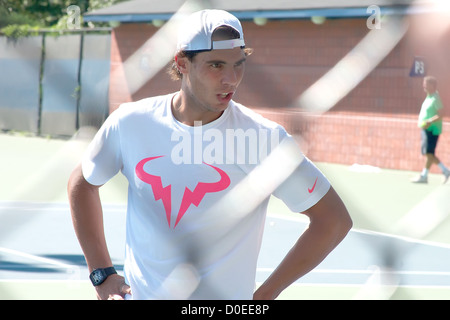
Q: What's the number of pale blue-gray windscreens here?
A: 3